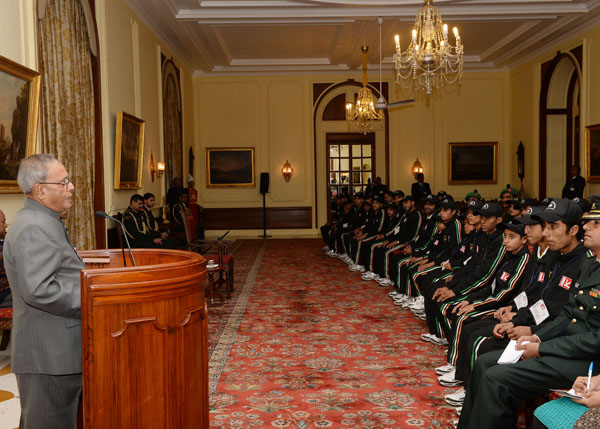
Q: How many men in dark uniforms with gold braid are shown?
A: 3